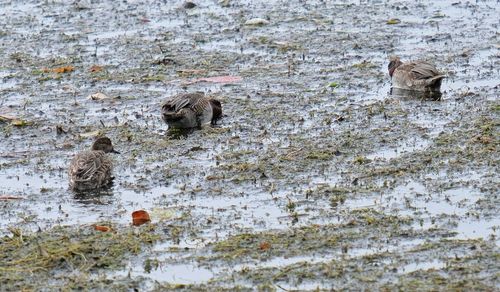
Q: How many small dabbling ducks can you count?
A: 3